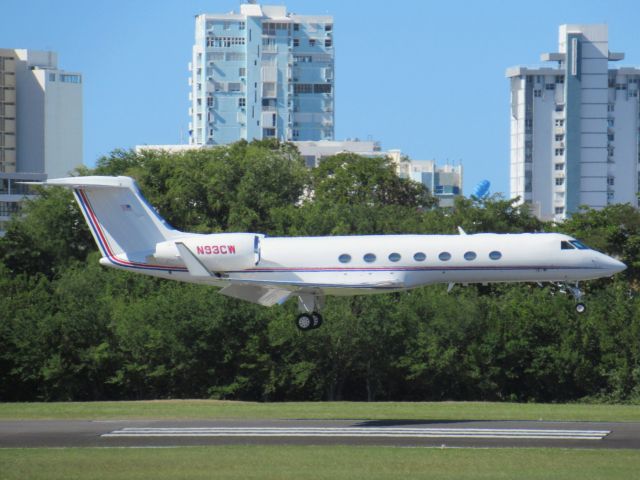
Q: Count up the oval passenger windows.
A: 7